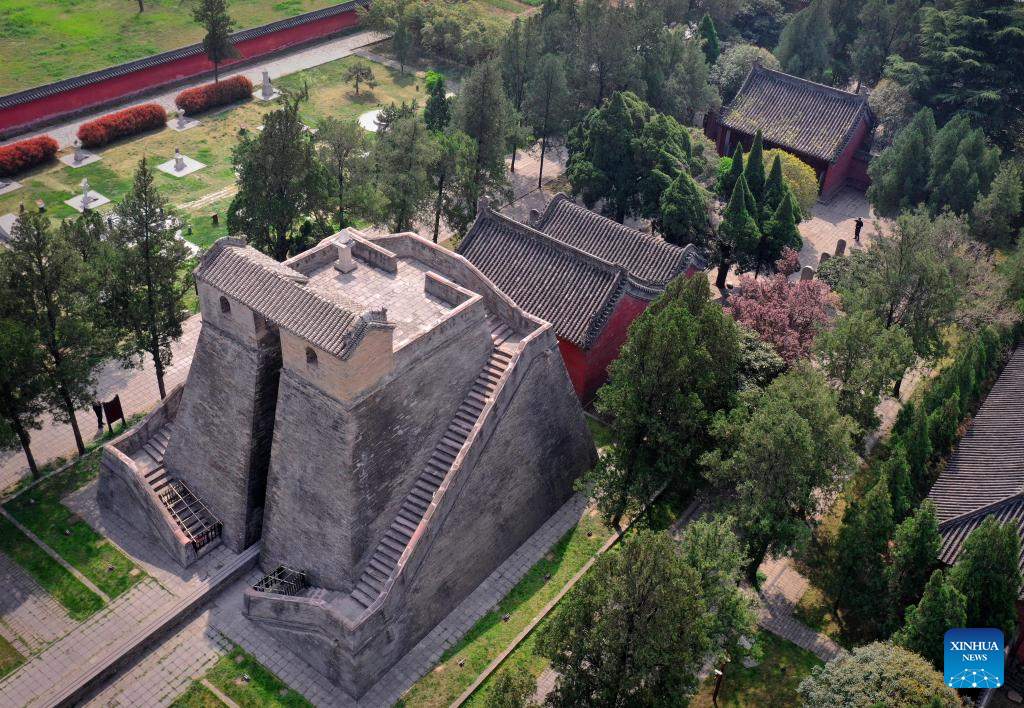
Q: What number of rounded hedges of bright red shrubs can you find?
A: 3